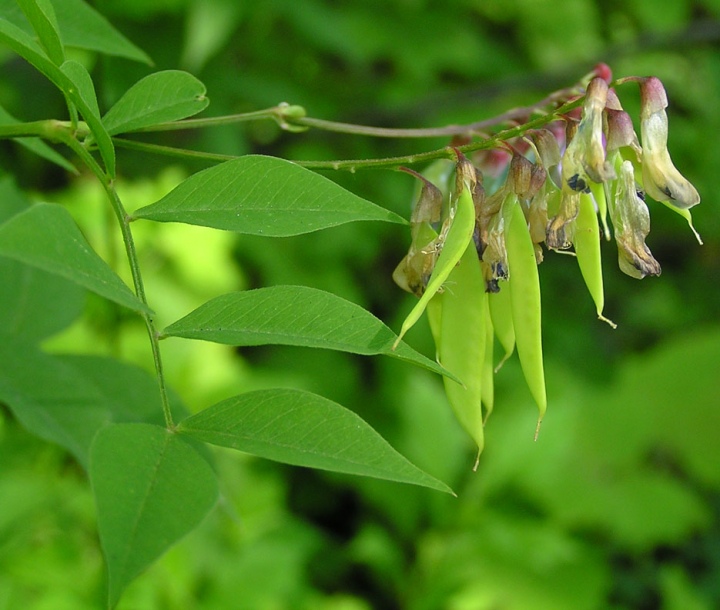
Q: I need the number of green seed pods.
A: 9